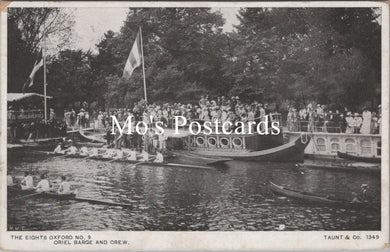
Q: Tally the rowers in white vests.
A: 13